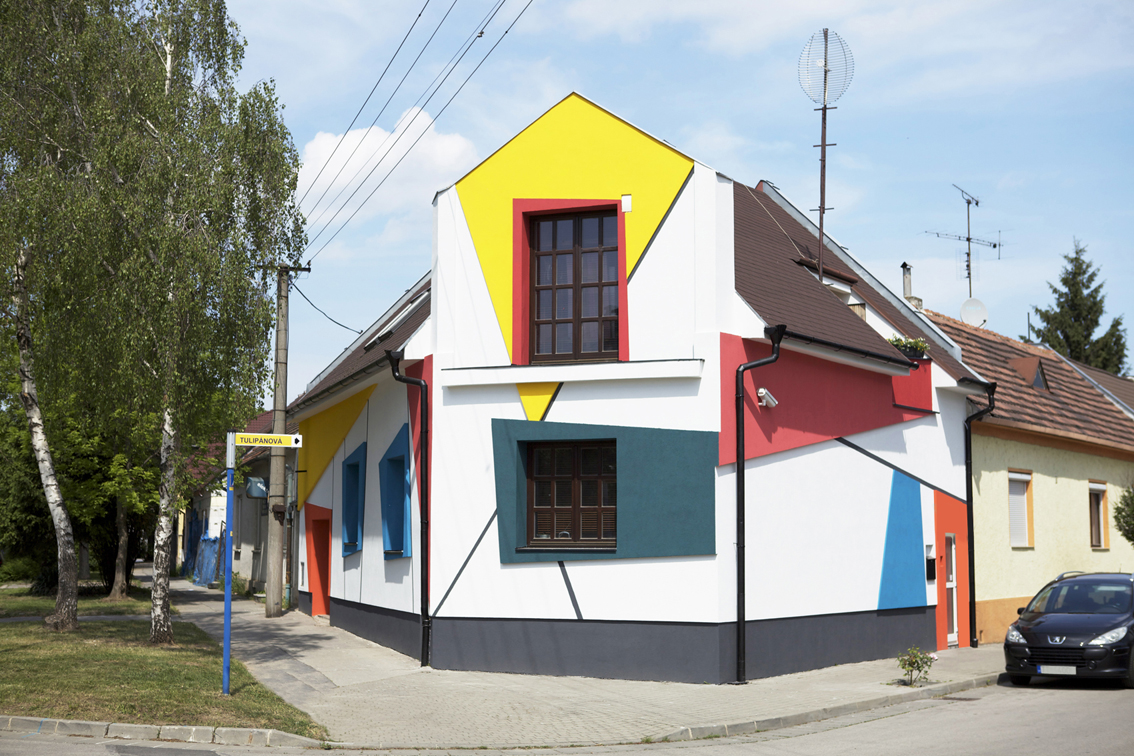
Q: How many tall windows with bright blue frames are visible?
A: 2